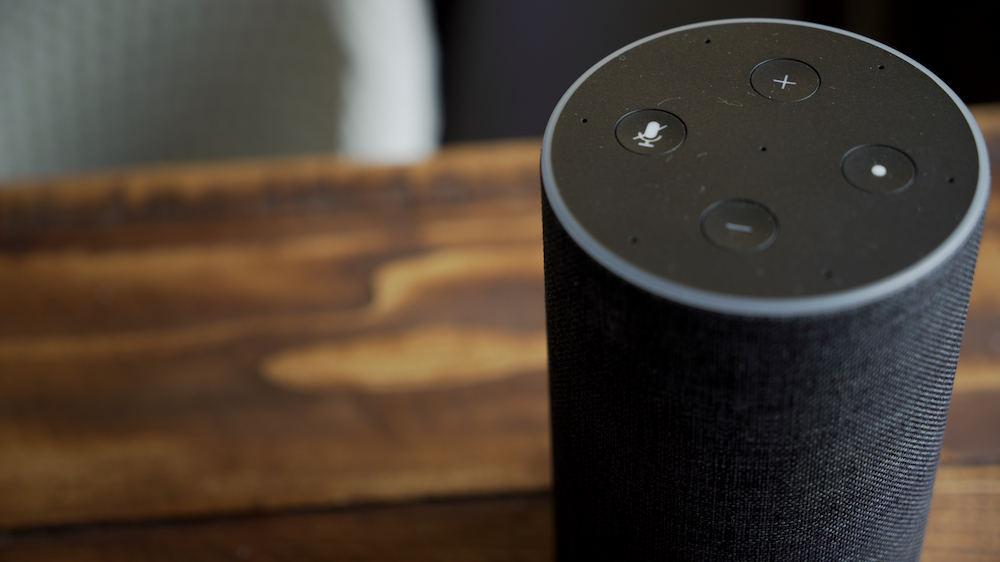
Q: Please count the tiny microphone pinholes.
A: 7